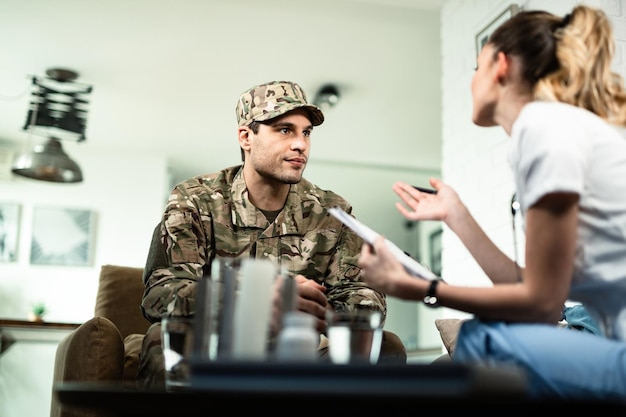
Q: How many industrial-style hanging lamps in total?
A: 1